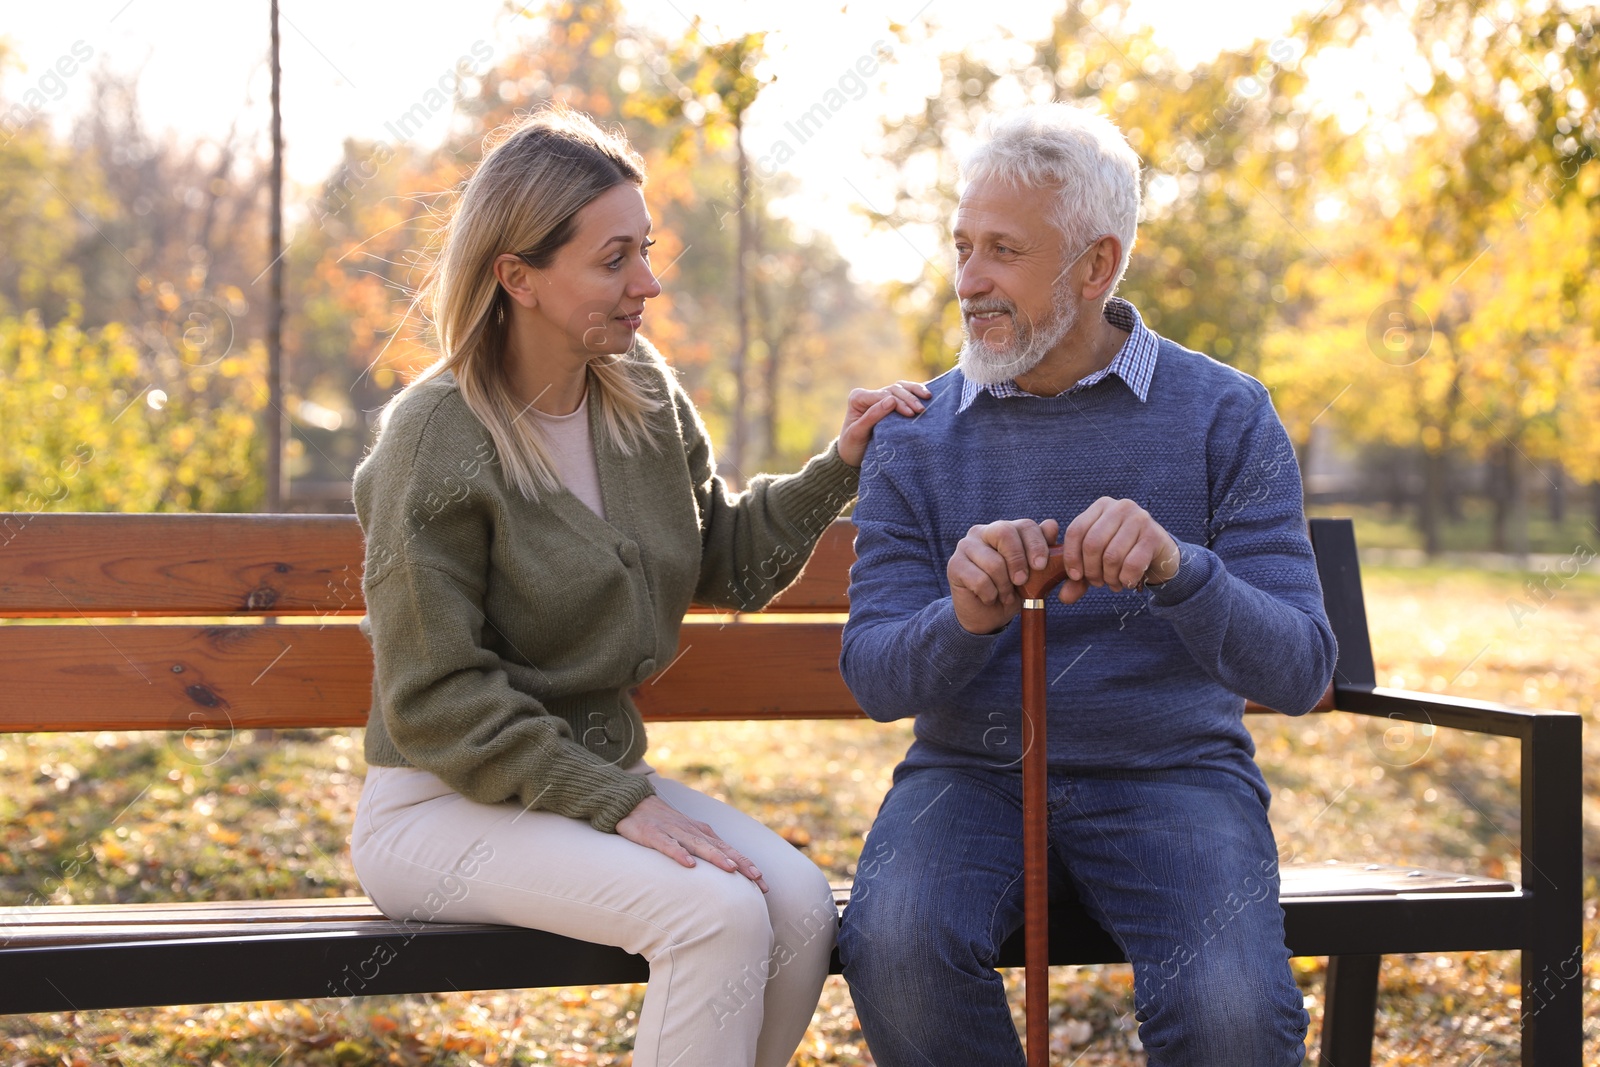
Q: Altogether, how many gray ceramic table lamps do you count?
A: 0